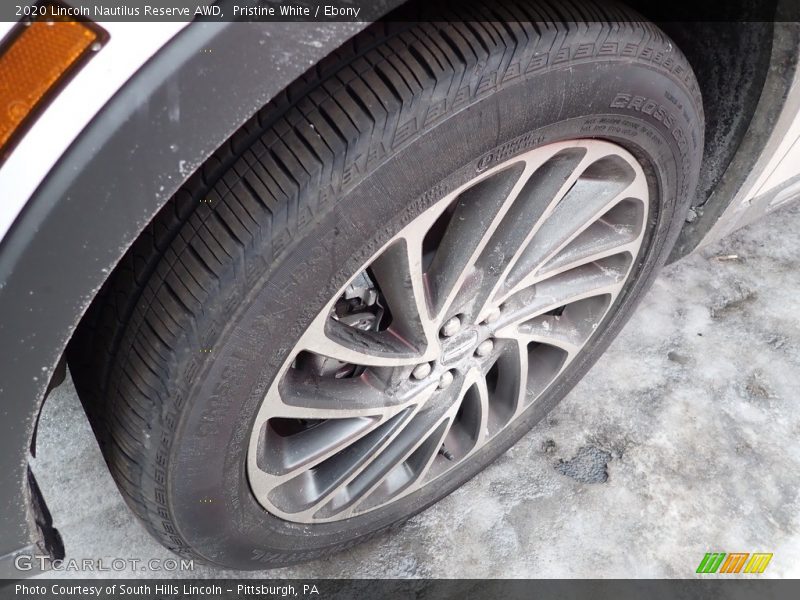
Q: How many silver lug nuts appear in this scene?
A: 5